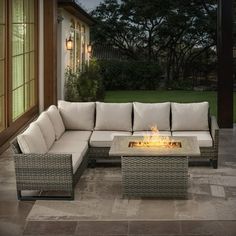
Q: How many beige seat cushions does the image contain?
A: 6